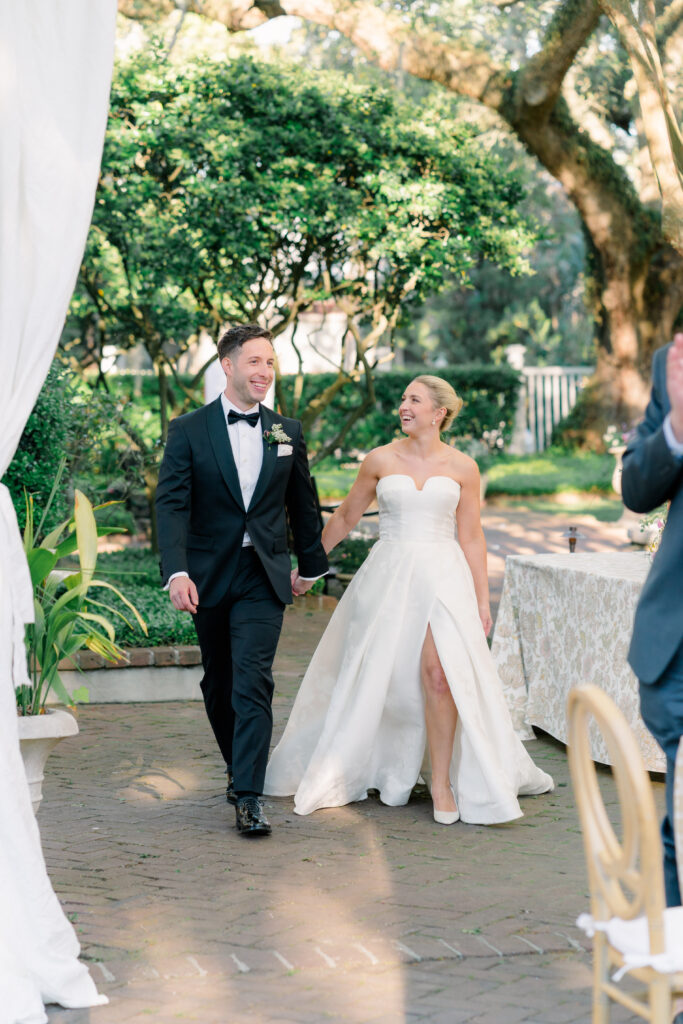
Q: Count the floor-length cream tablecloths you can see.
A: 1